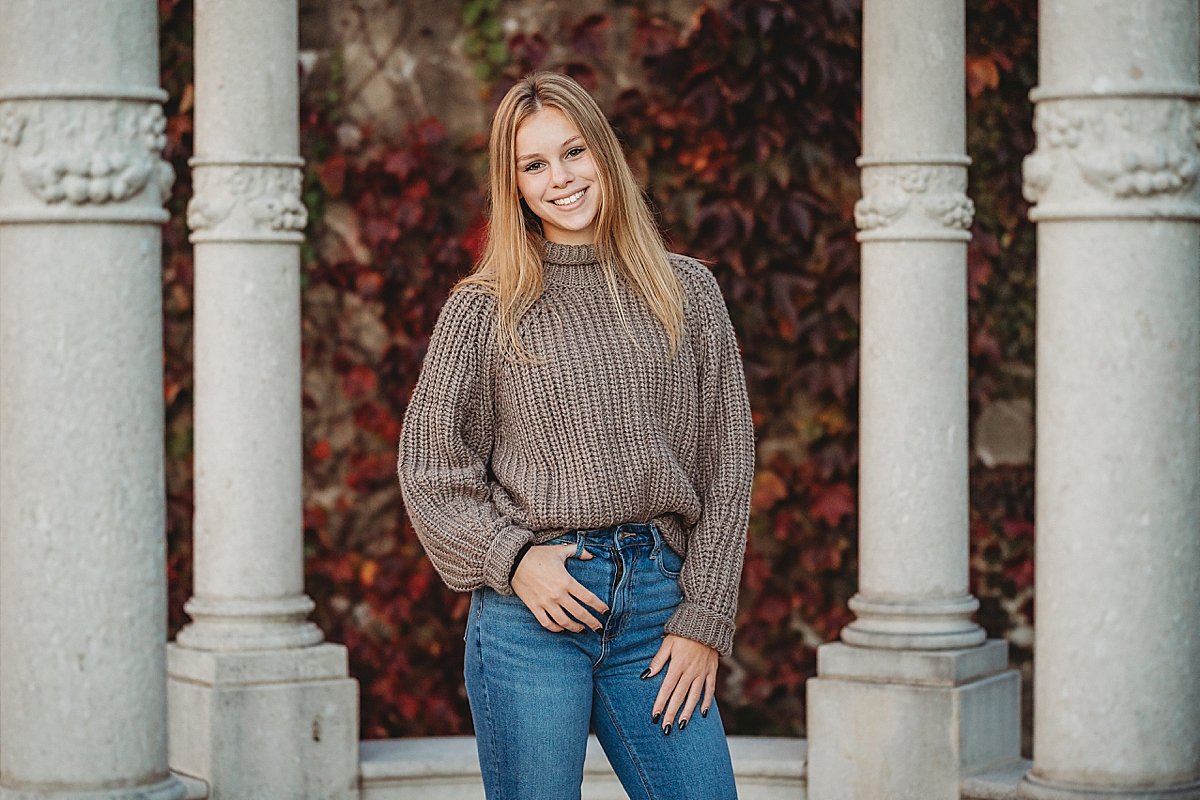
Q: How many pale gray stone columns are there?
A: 4